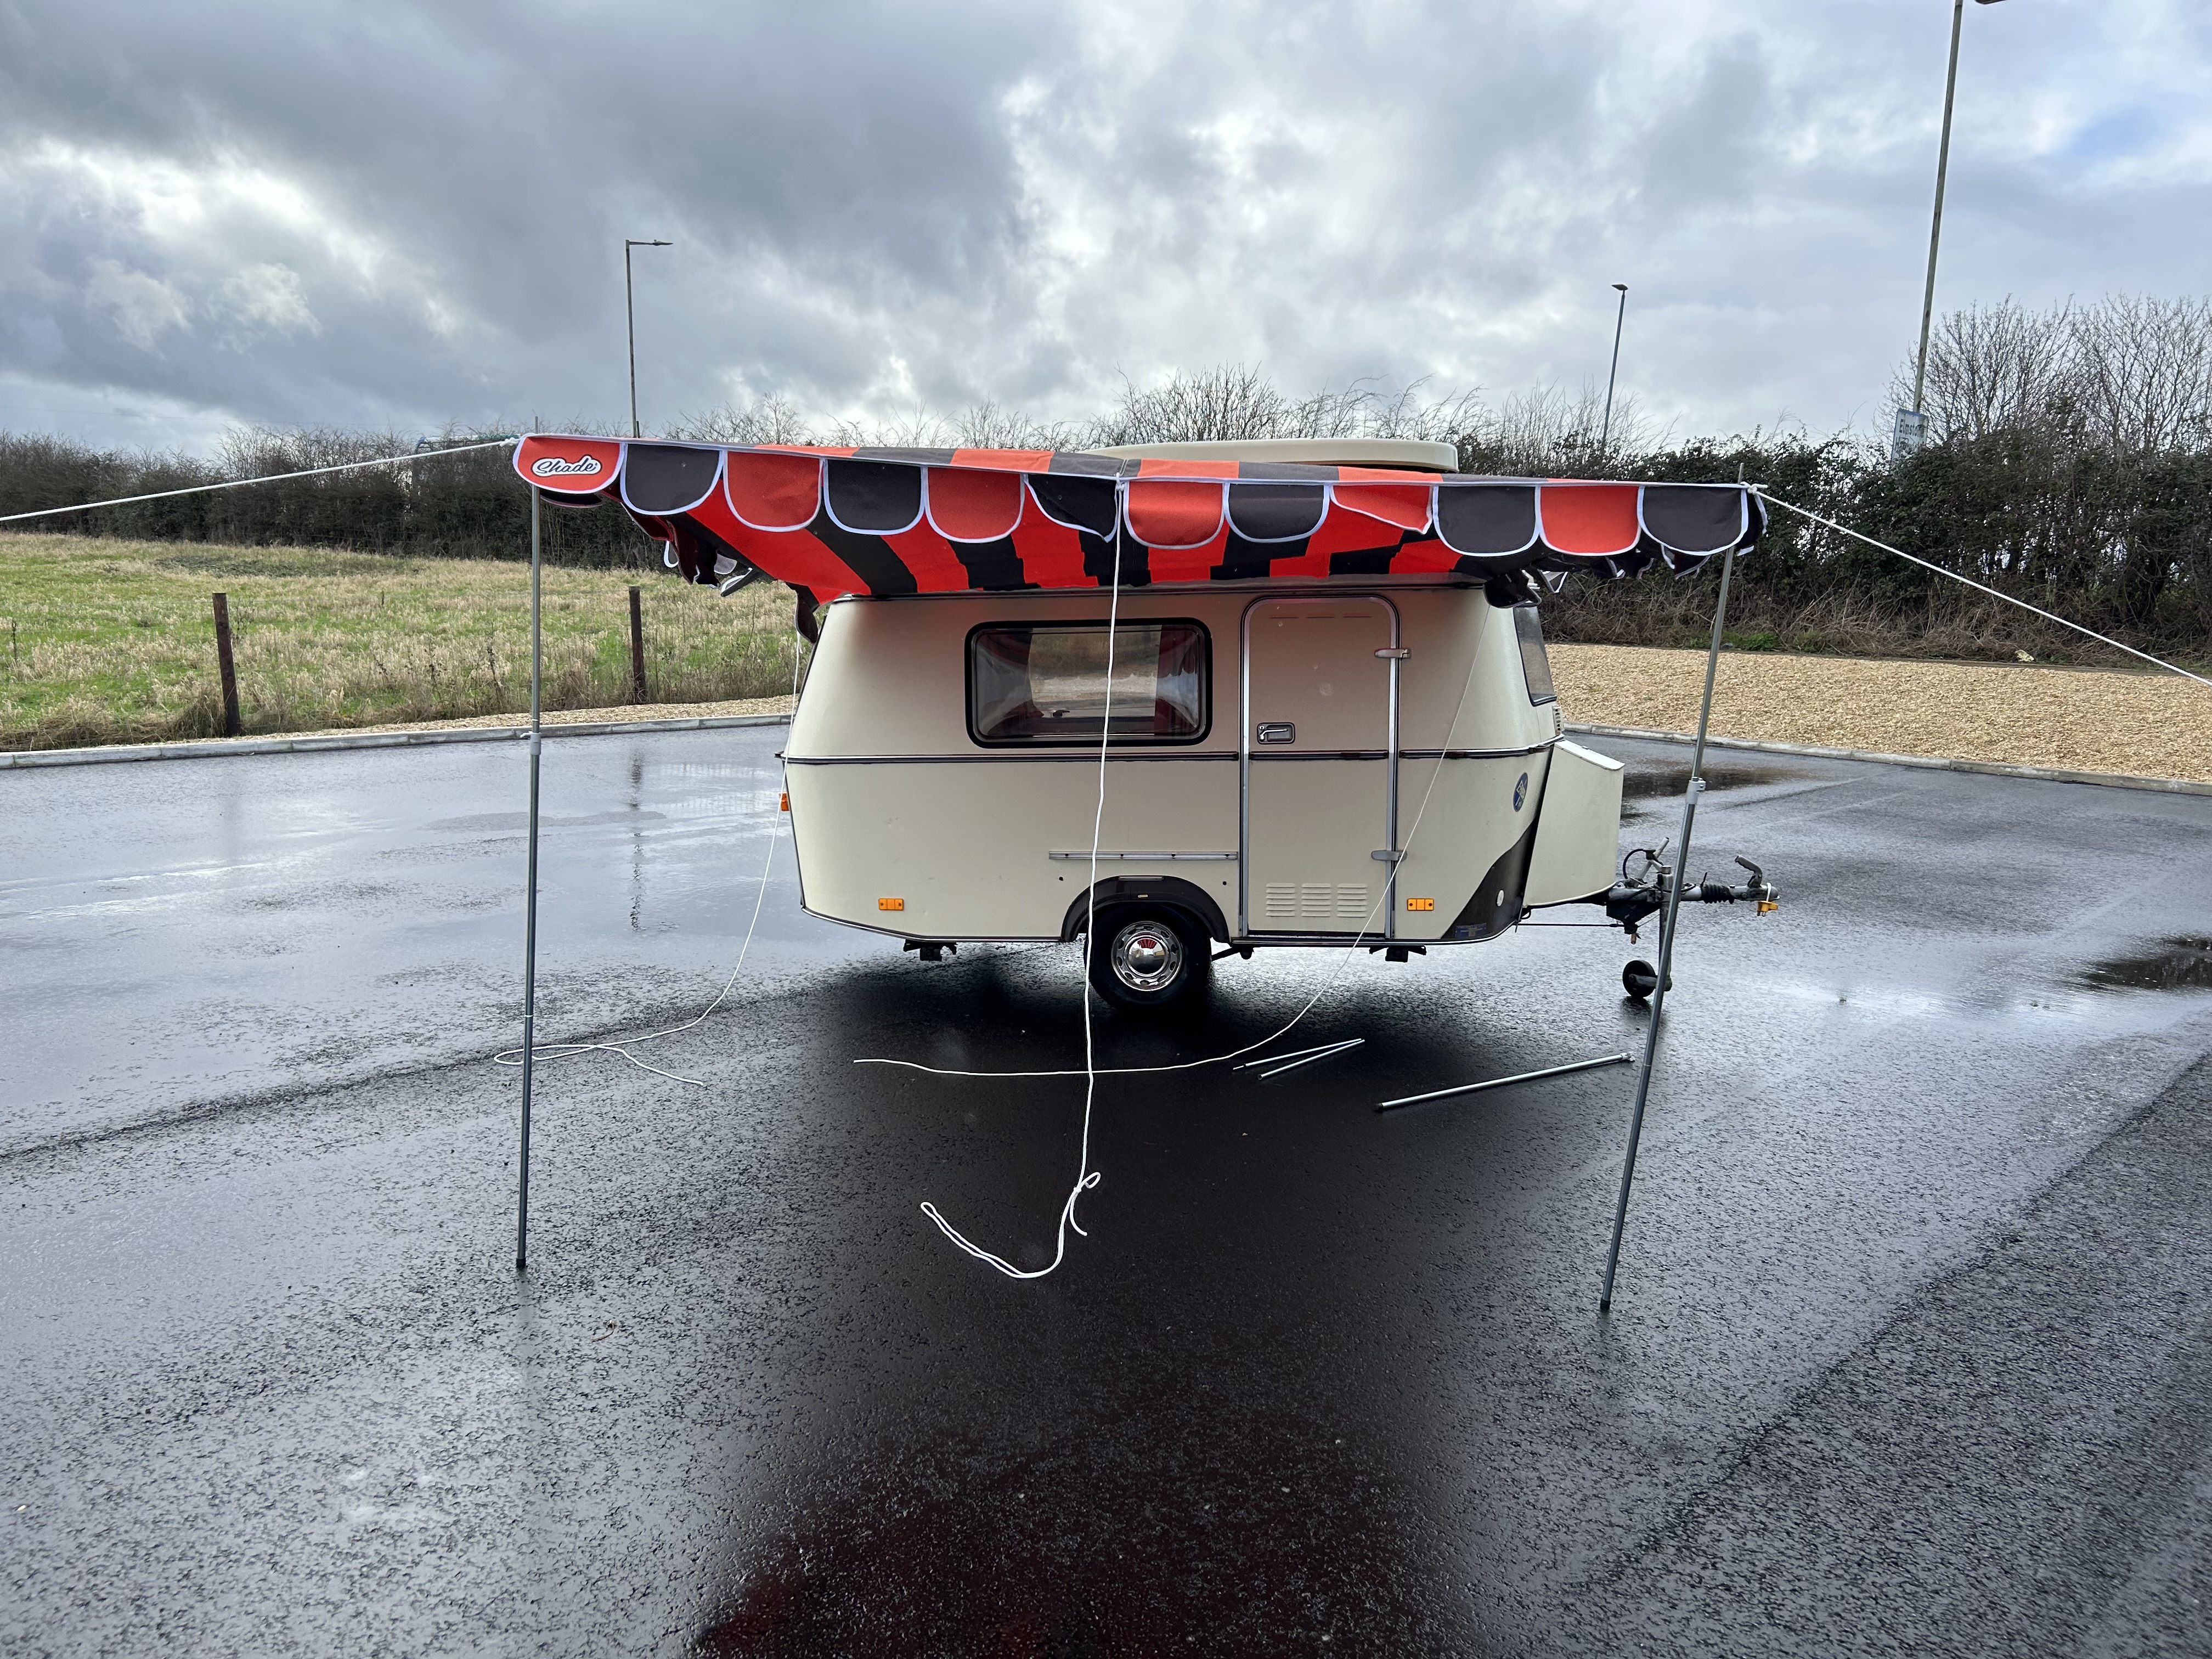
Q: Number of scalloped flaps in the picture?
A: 12